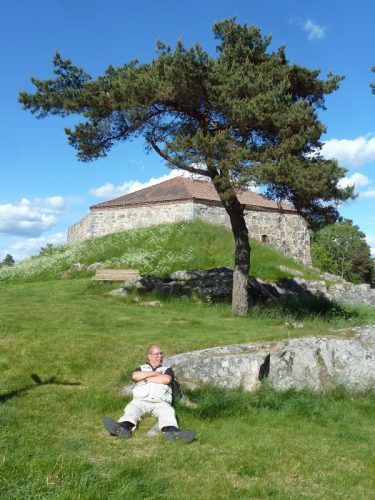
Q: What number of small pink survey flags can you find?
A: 0